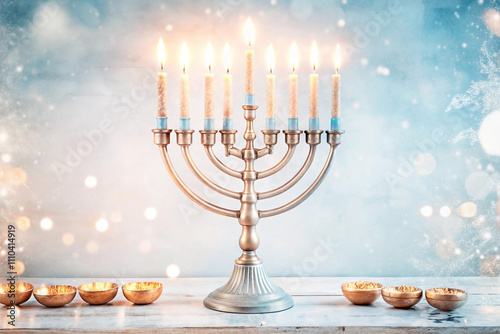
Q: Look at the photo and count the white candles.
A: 9